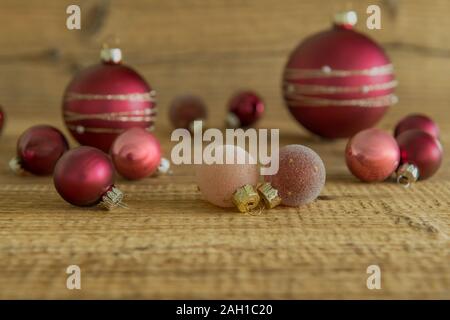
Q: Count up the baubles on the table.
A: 13